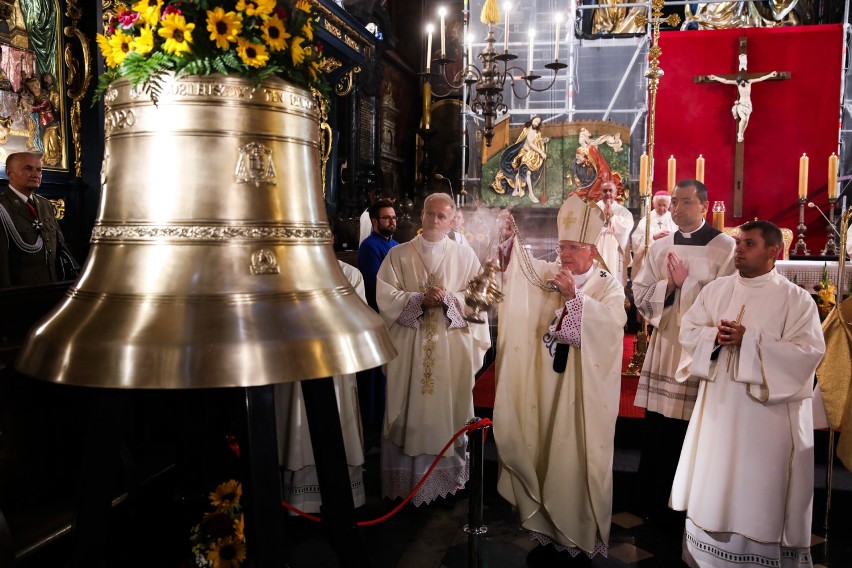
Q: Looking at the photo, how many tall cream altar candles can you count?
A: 5